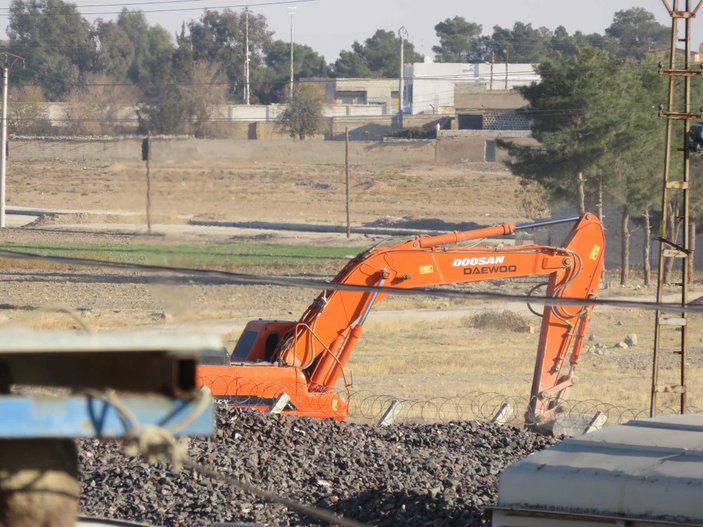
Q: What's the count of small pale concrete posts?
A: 4